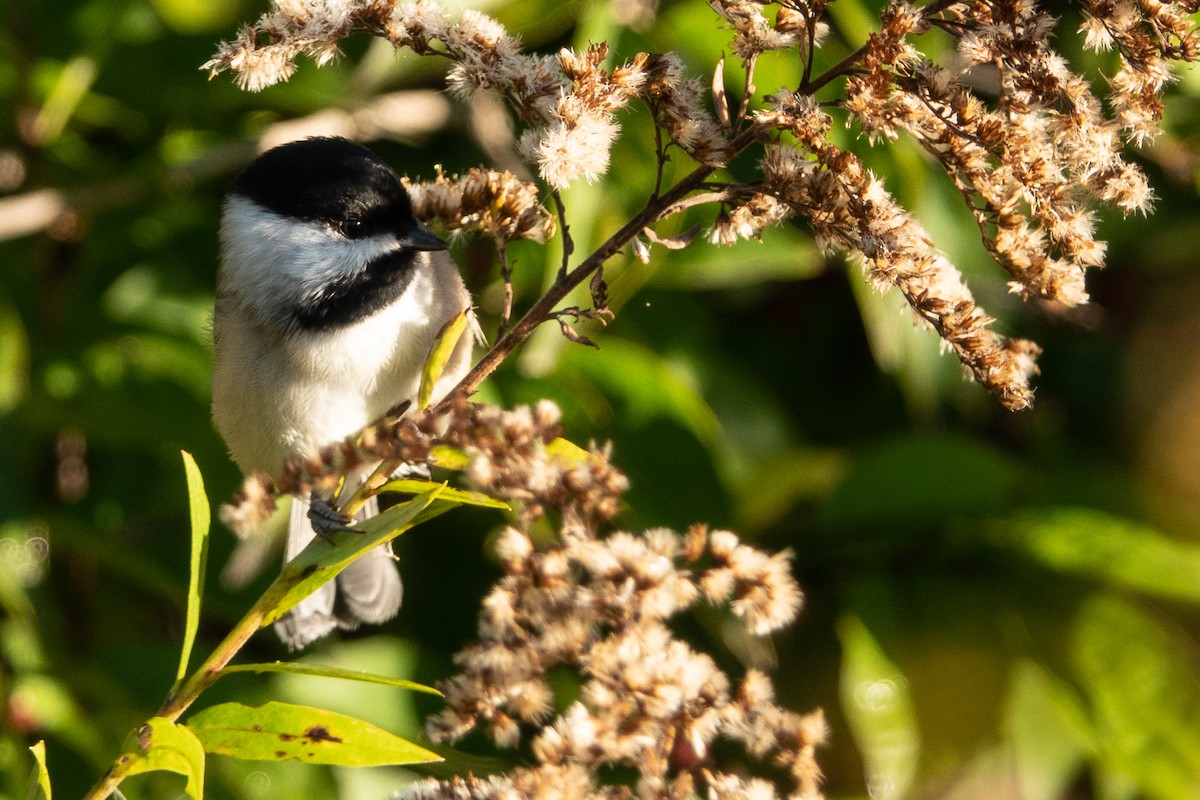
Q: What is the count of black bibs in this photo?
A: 1